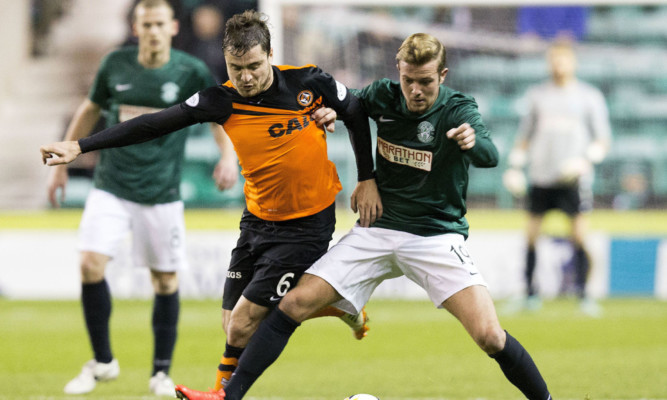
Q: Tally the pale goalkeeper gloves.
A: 2